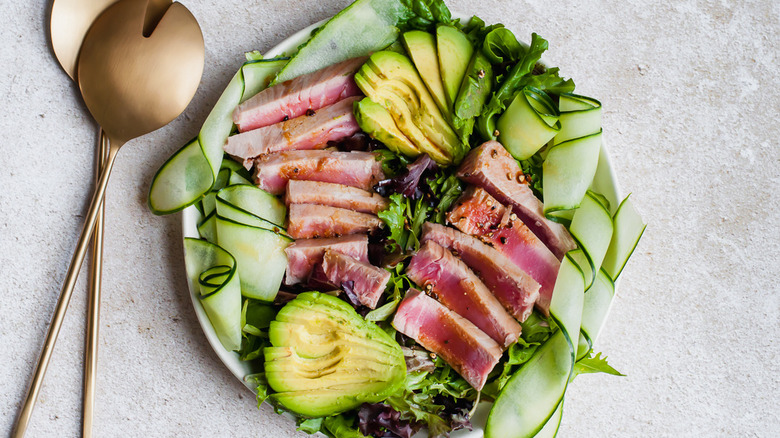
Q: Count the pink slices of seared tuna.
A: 12